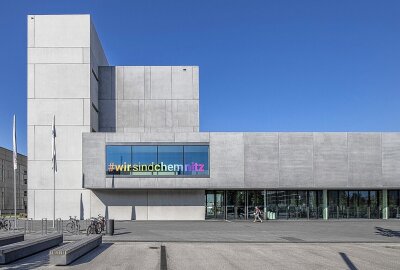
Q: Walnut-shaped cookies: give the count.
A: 0